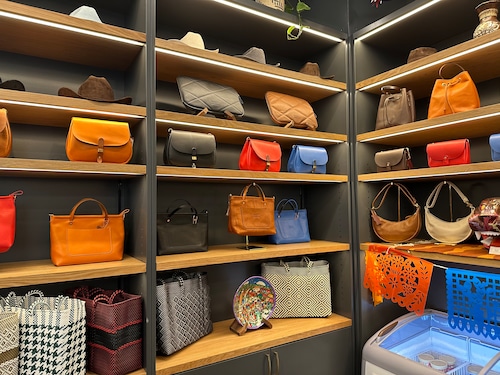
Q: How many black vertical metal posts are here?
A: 2